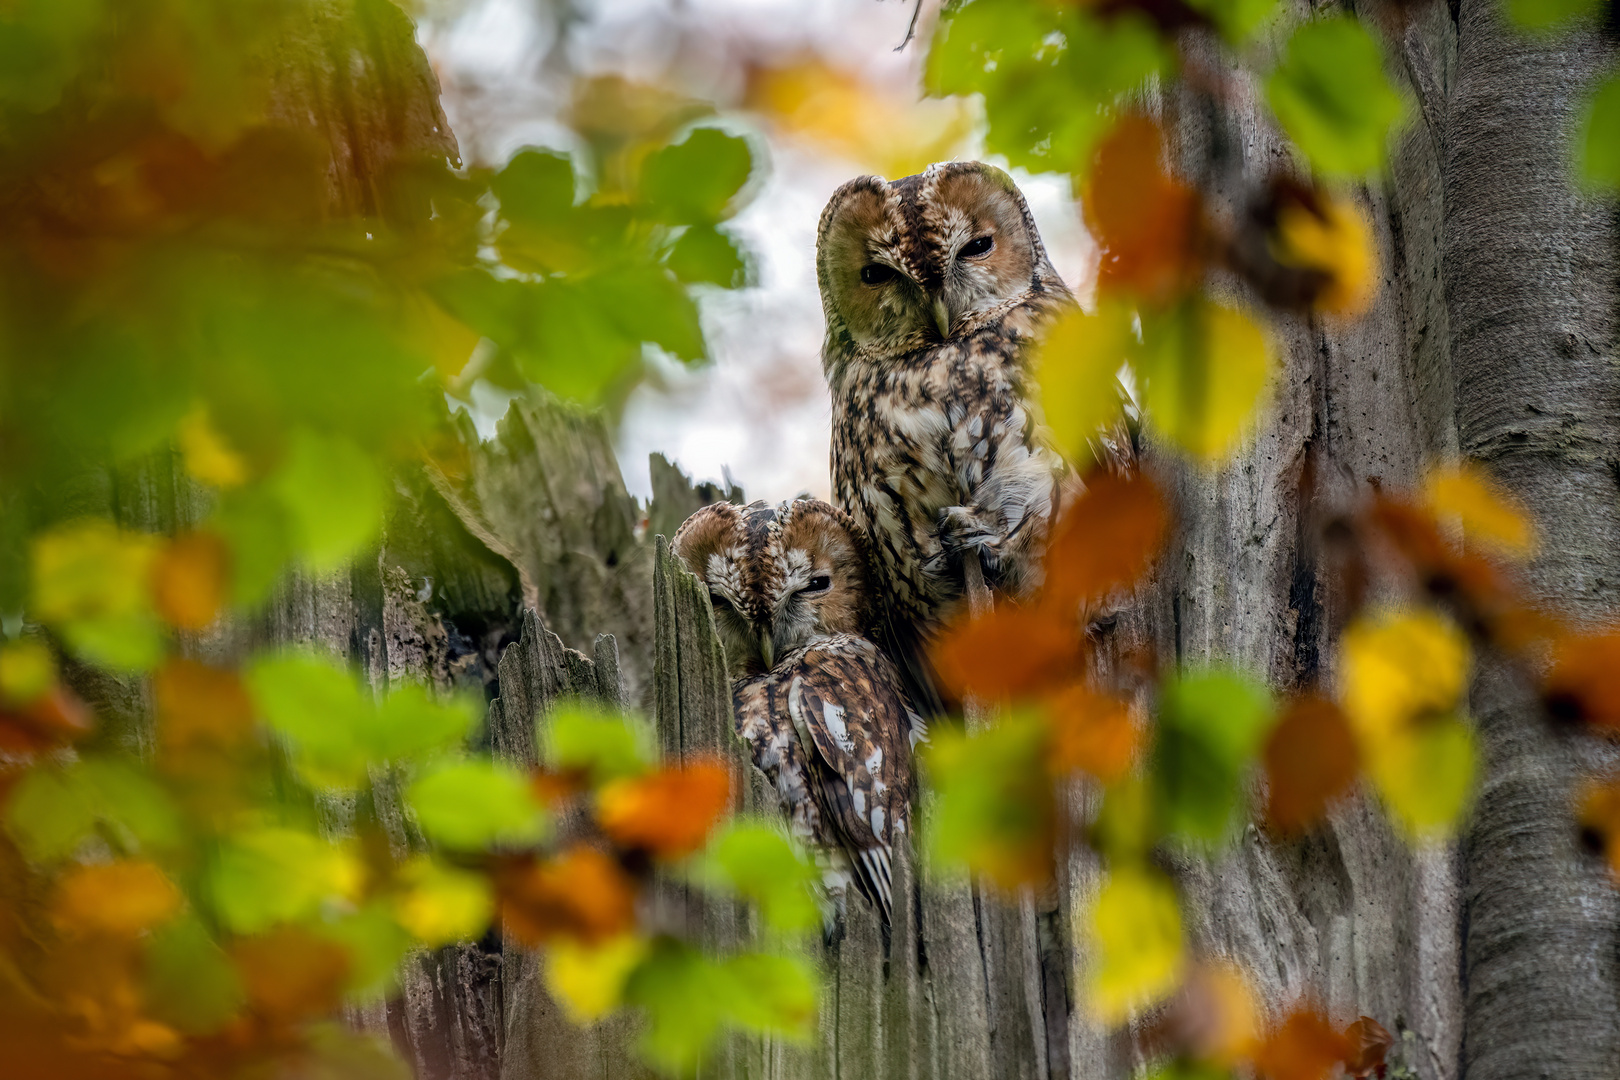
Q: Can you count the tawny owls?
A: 2